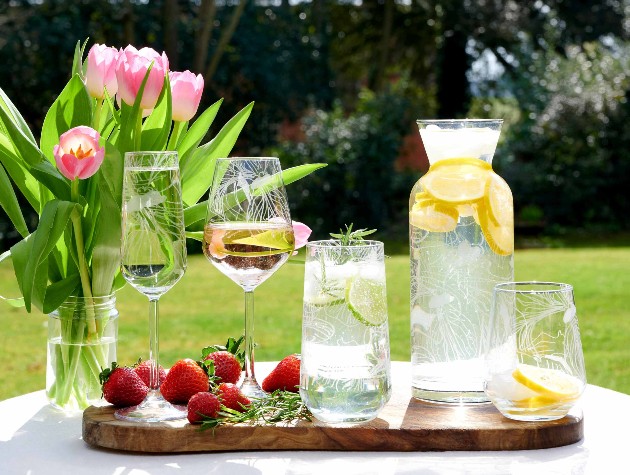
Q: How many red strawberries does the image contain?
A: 7